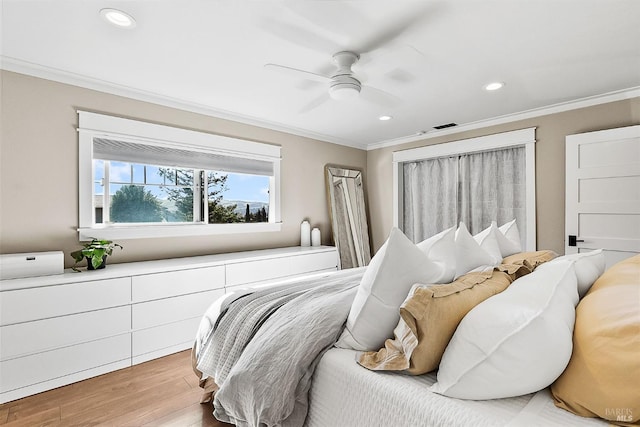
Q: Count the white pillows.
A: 5